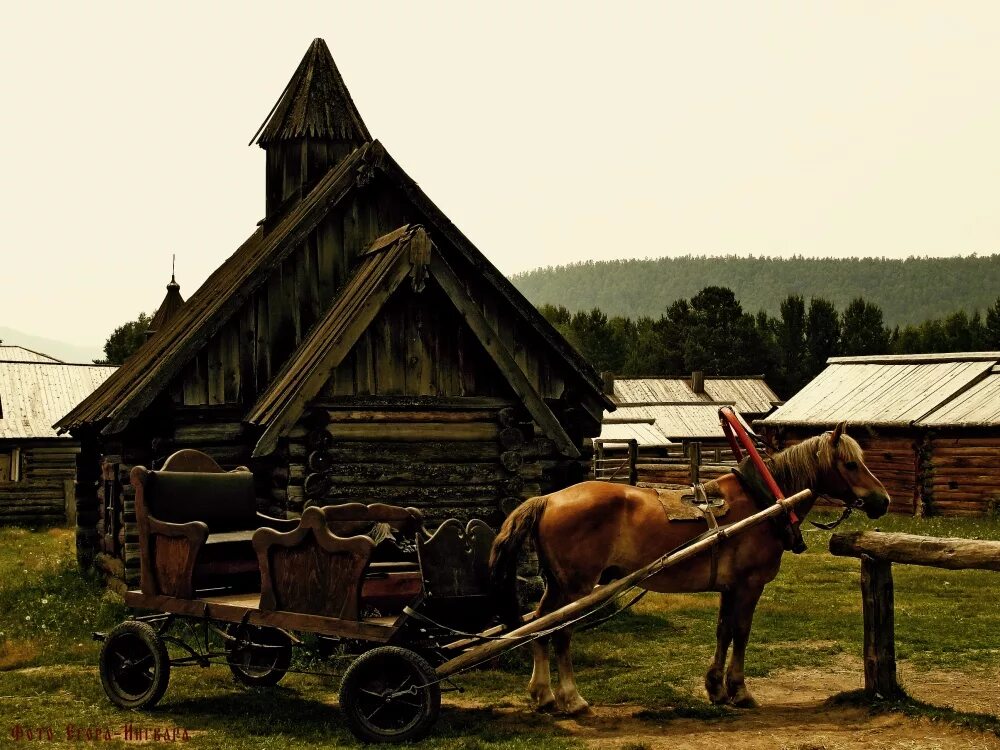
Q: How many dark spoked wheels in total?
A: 3